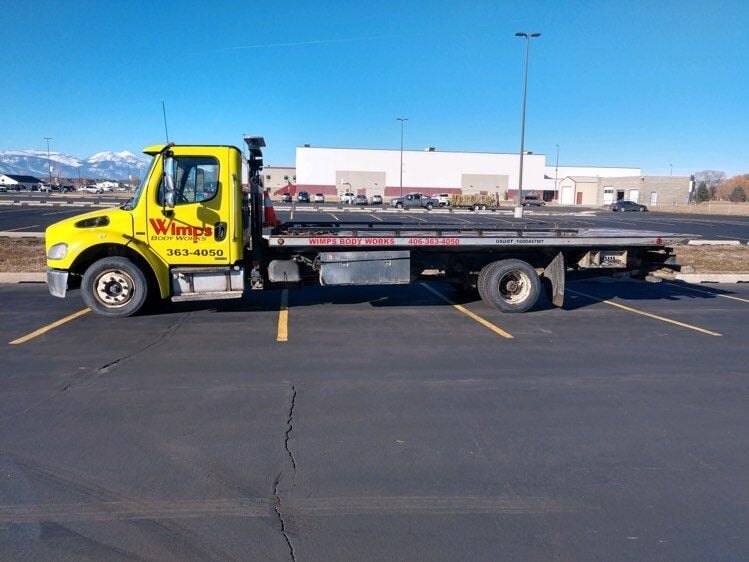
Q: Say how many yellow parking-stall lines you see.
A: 5